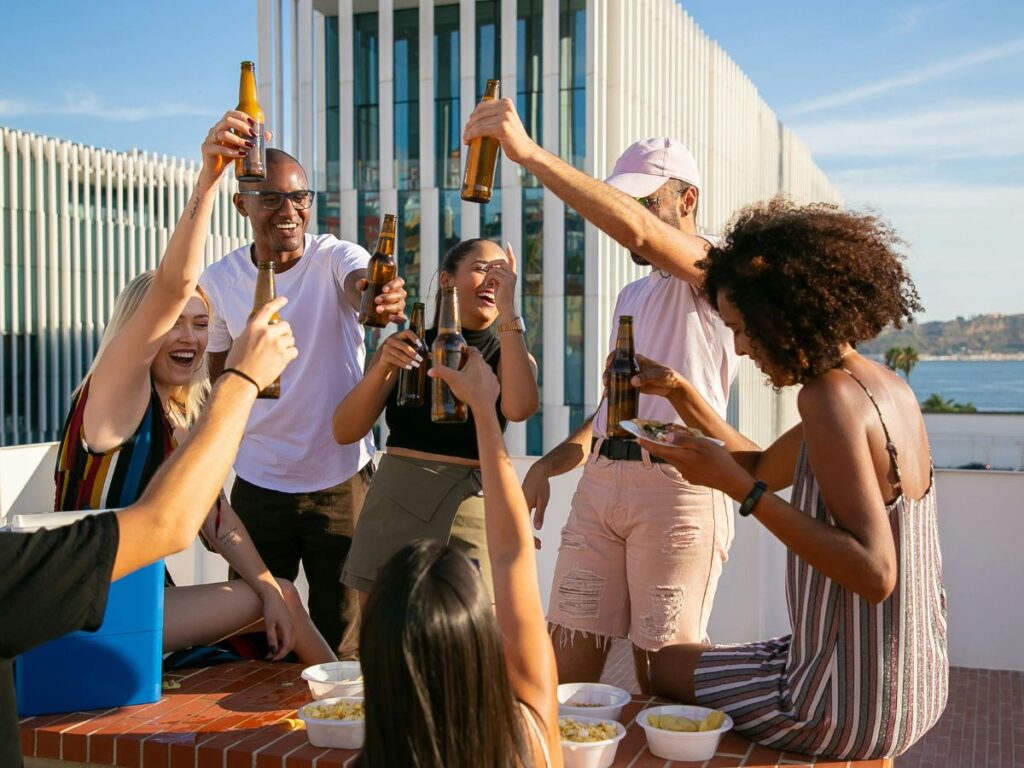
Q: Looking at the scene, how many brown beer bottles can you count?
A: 7